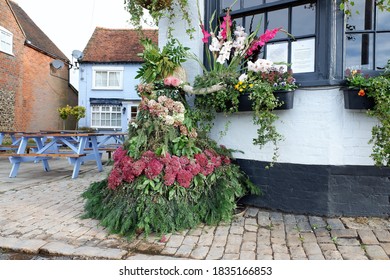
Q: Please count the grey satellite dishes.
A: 2